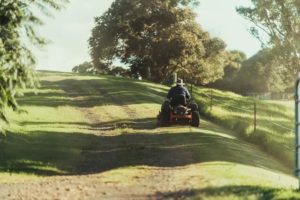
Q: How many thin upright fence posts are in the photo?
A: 3